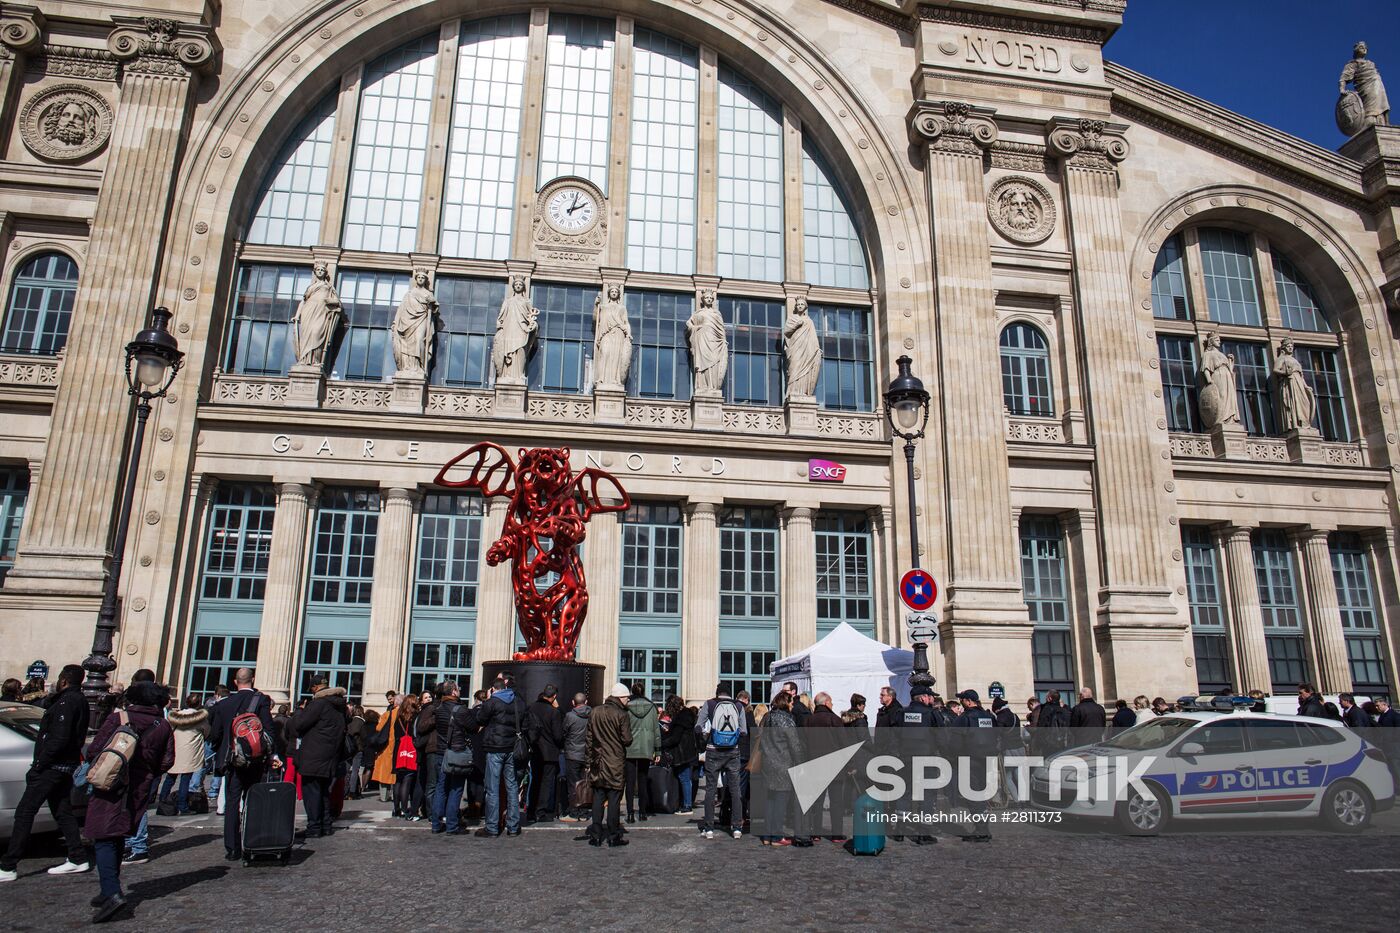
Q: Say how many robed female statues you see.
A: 9